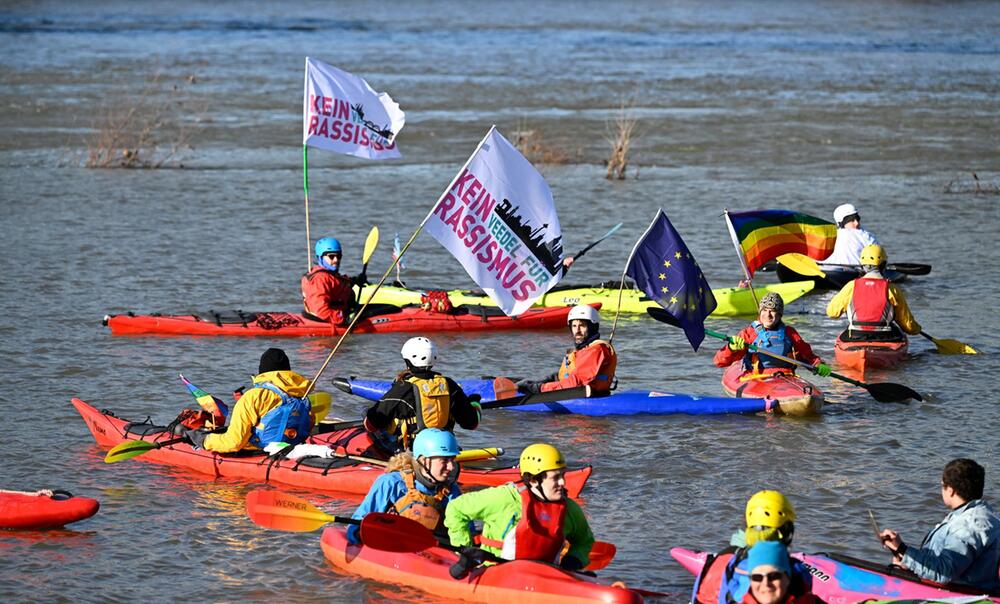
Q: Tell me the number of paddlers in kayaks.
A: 13